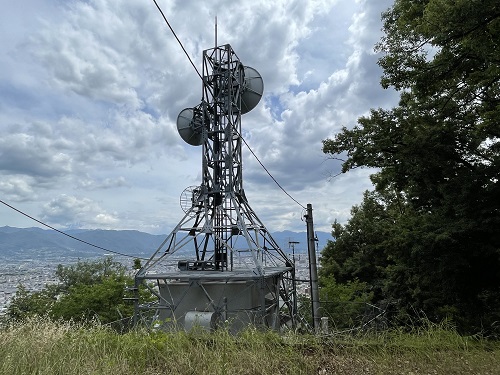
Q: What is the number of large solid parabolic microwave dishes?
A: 2